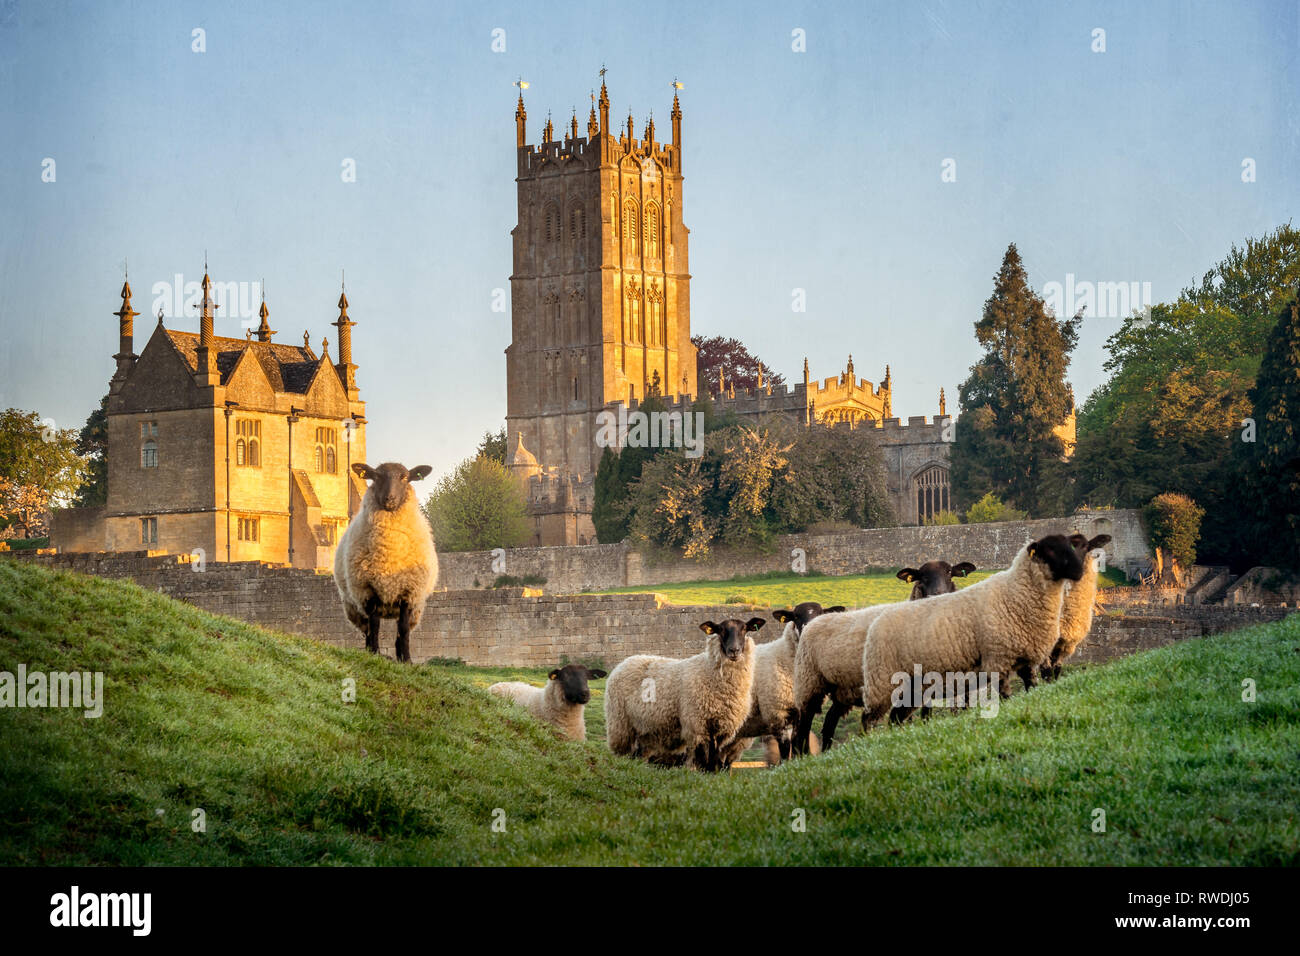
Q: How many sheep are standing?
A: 6